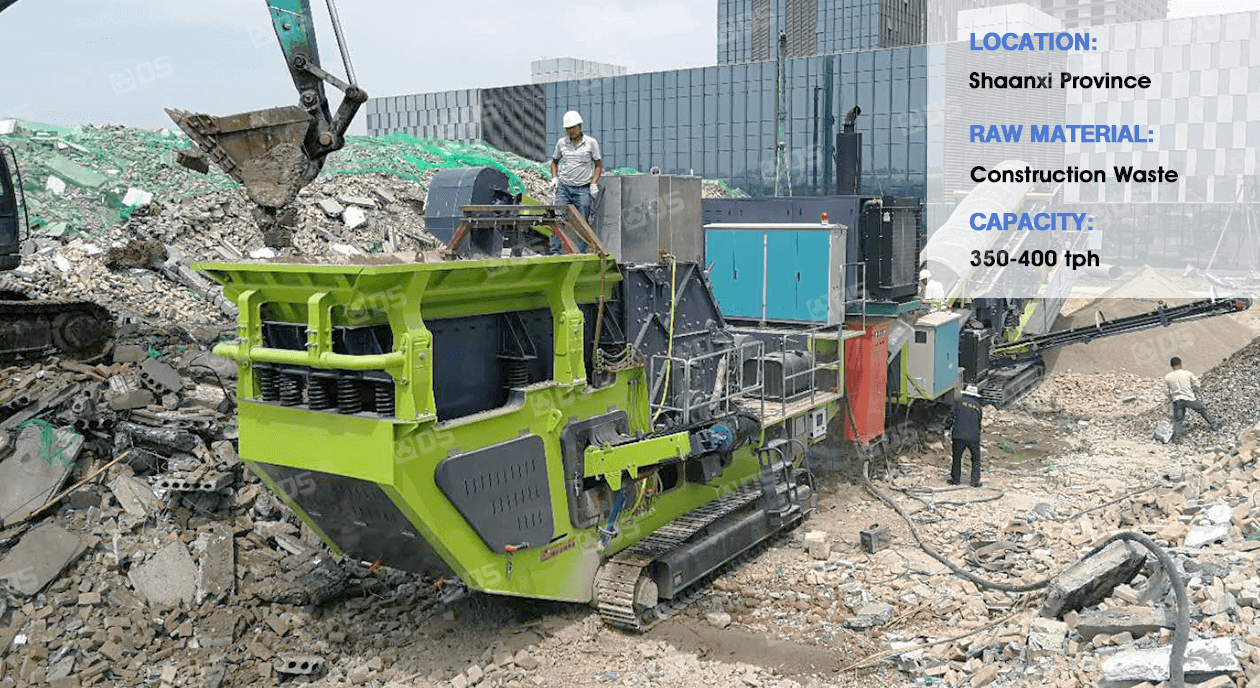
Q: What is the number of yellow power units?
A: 0